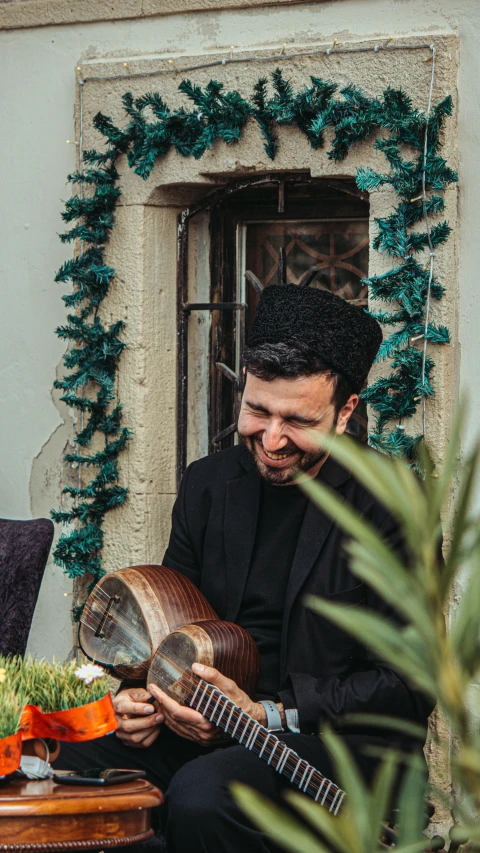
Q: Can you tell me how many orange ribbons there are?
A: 2